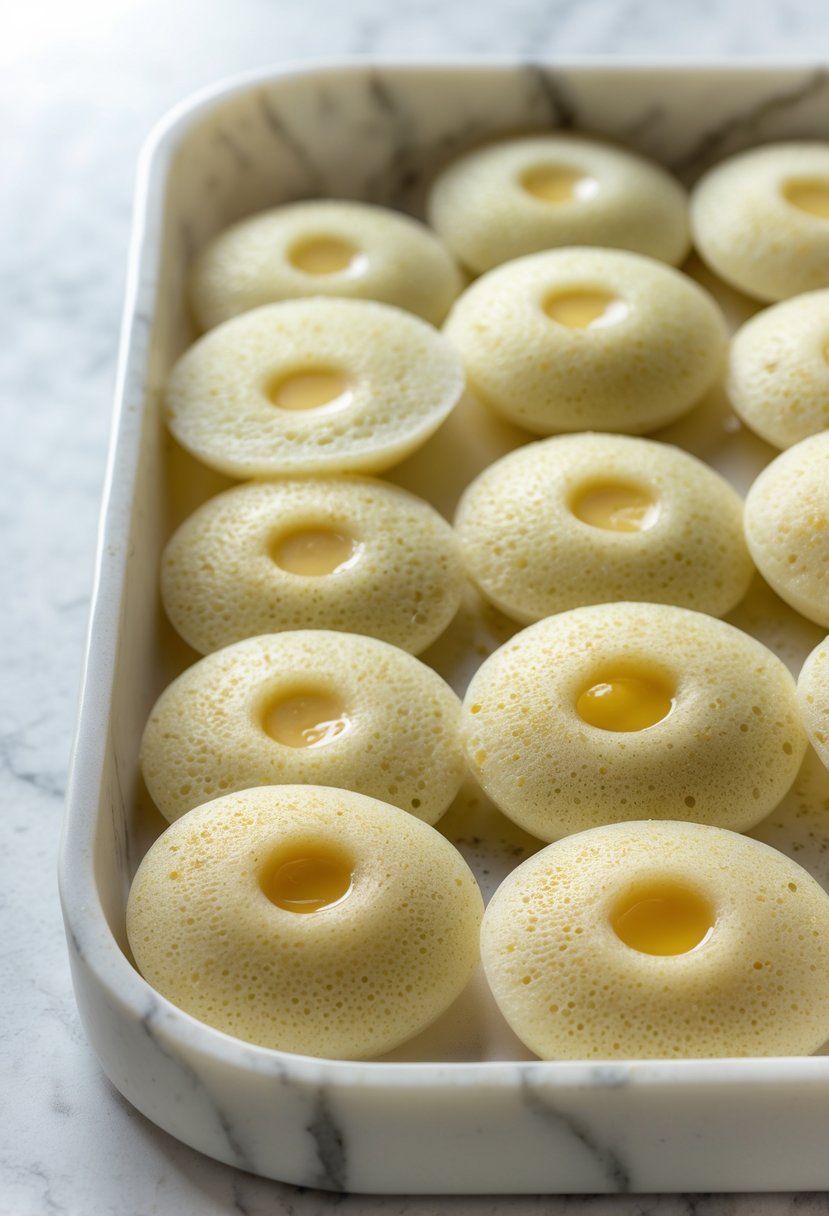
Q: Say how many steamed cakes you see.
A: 14